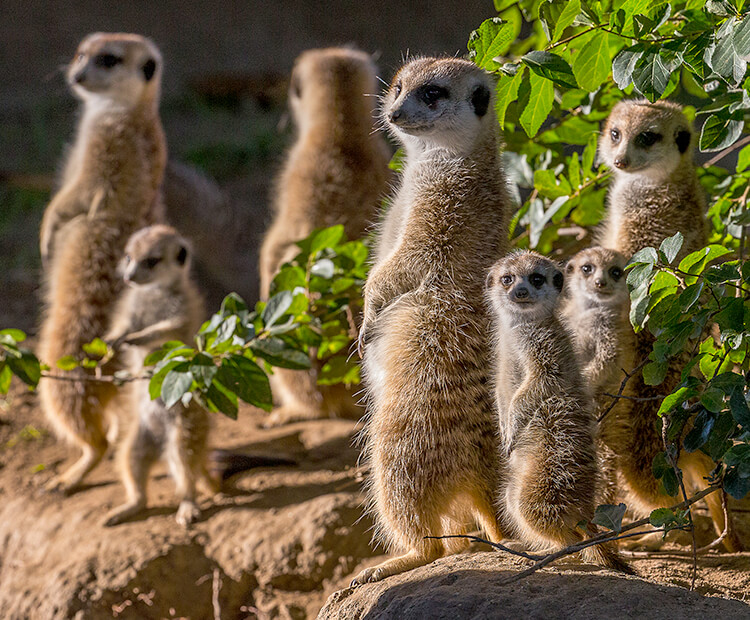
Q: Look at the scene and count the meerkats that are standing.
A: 7